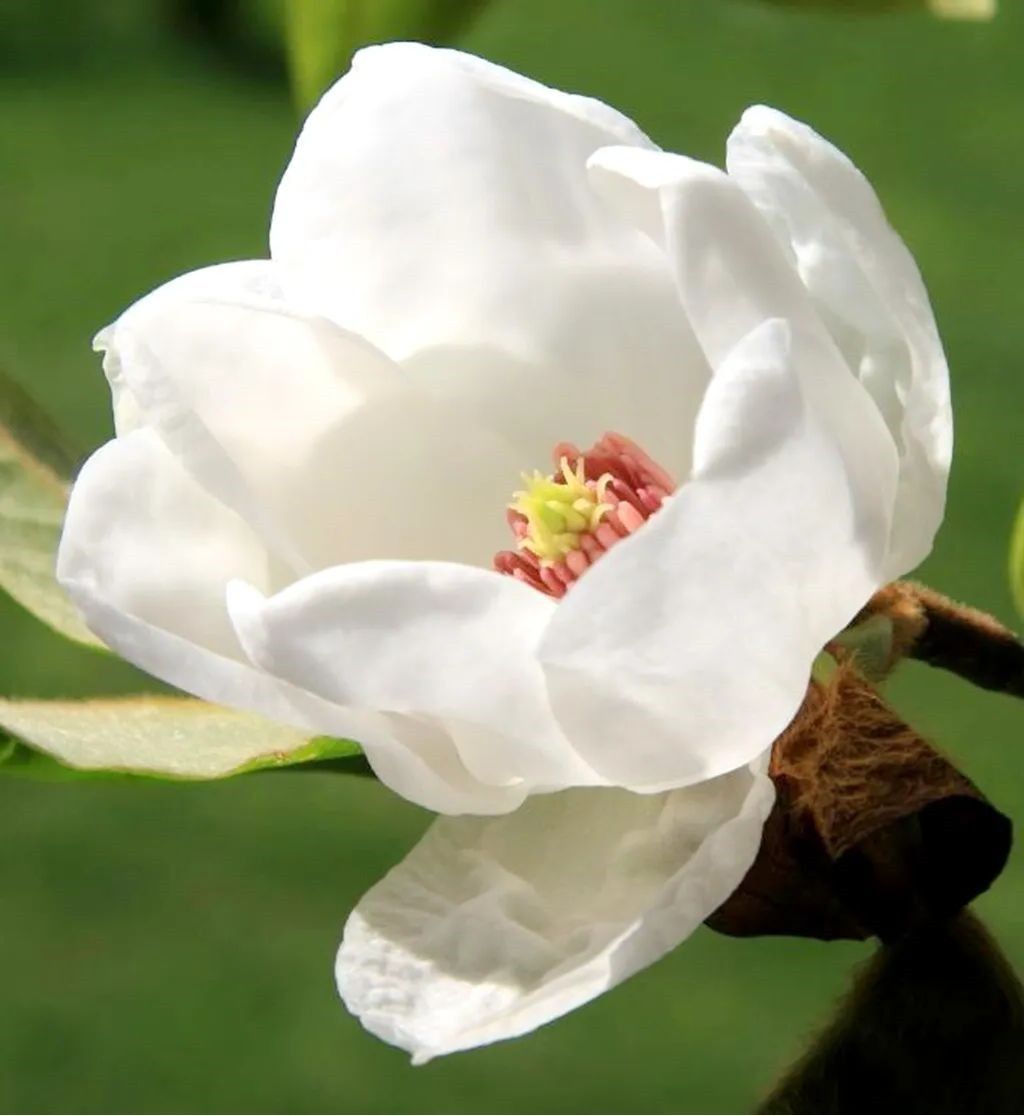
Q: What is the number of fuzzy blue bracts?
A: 0